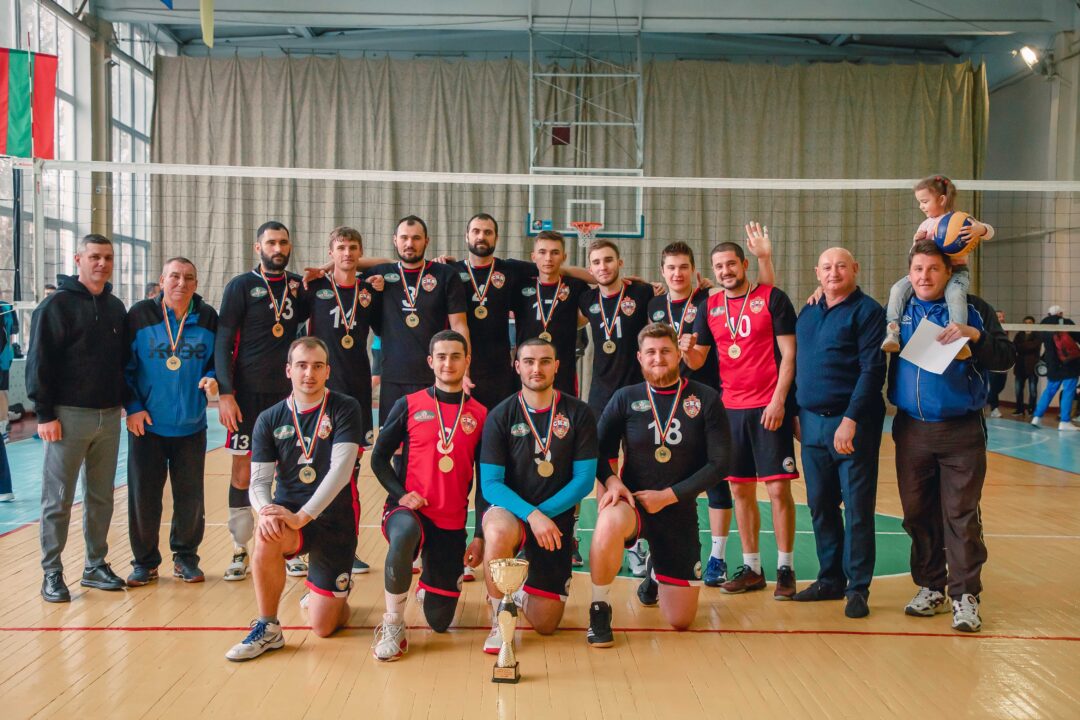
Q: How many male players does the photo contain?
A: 12